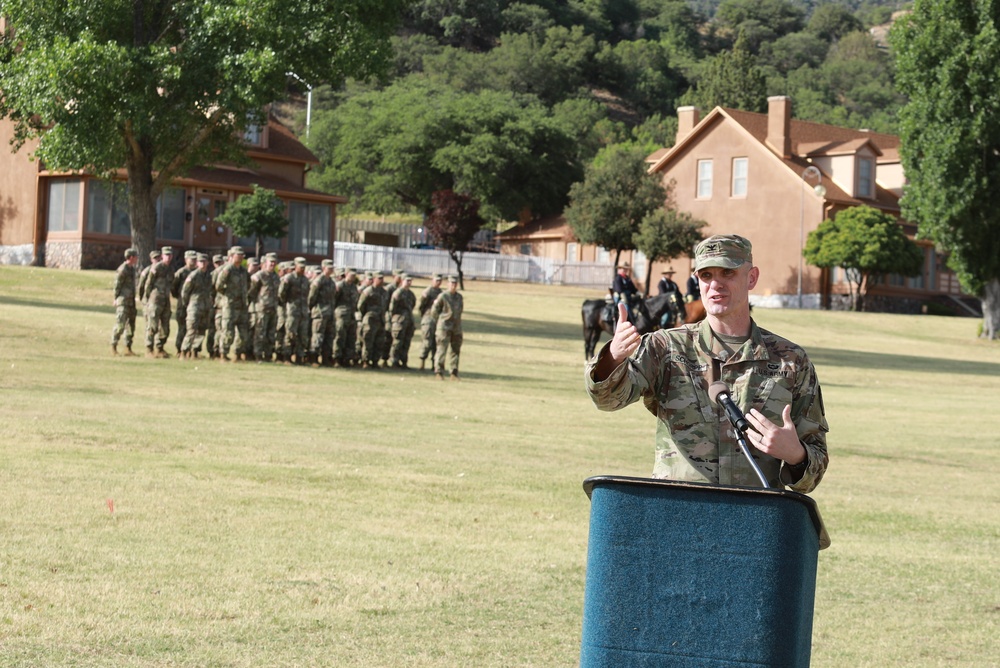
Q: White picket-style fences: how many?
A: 1